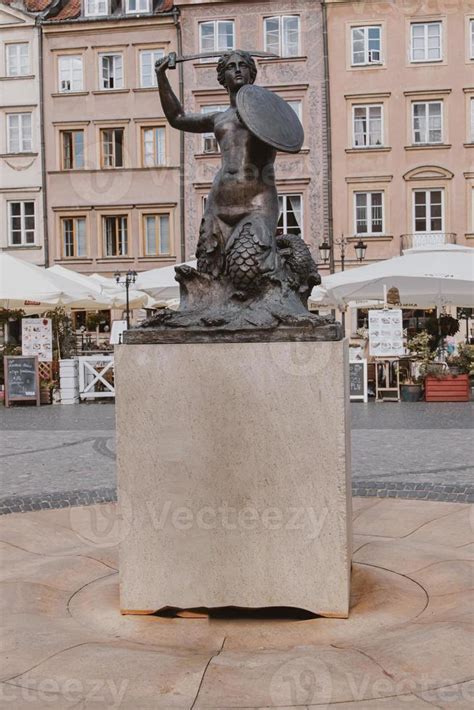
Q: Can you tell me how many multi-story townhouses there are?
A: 4